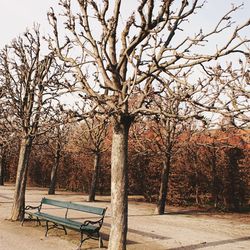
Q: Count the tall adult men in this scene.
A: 0